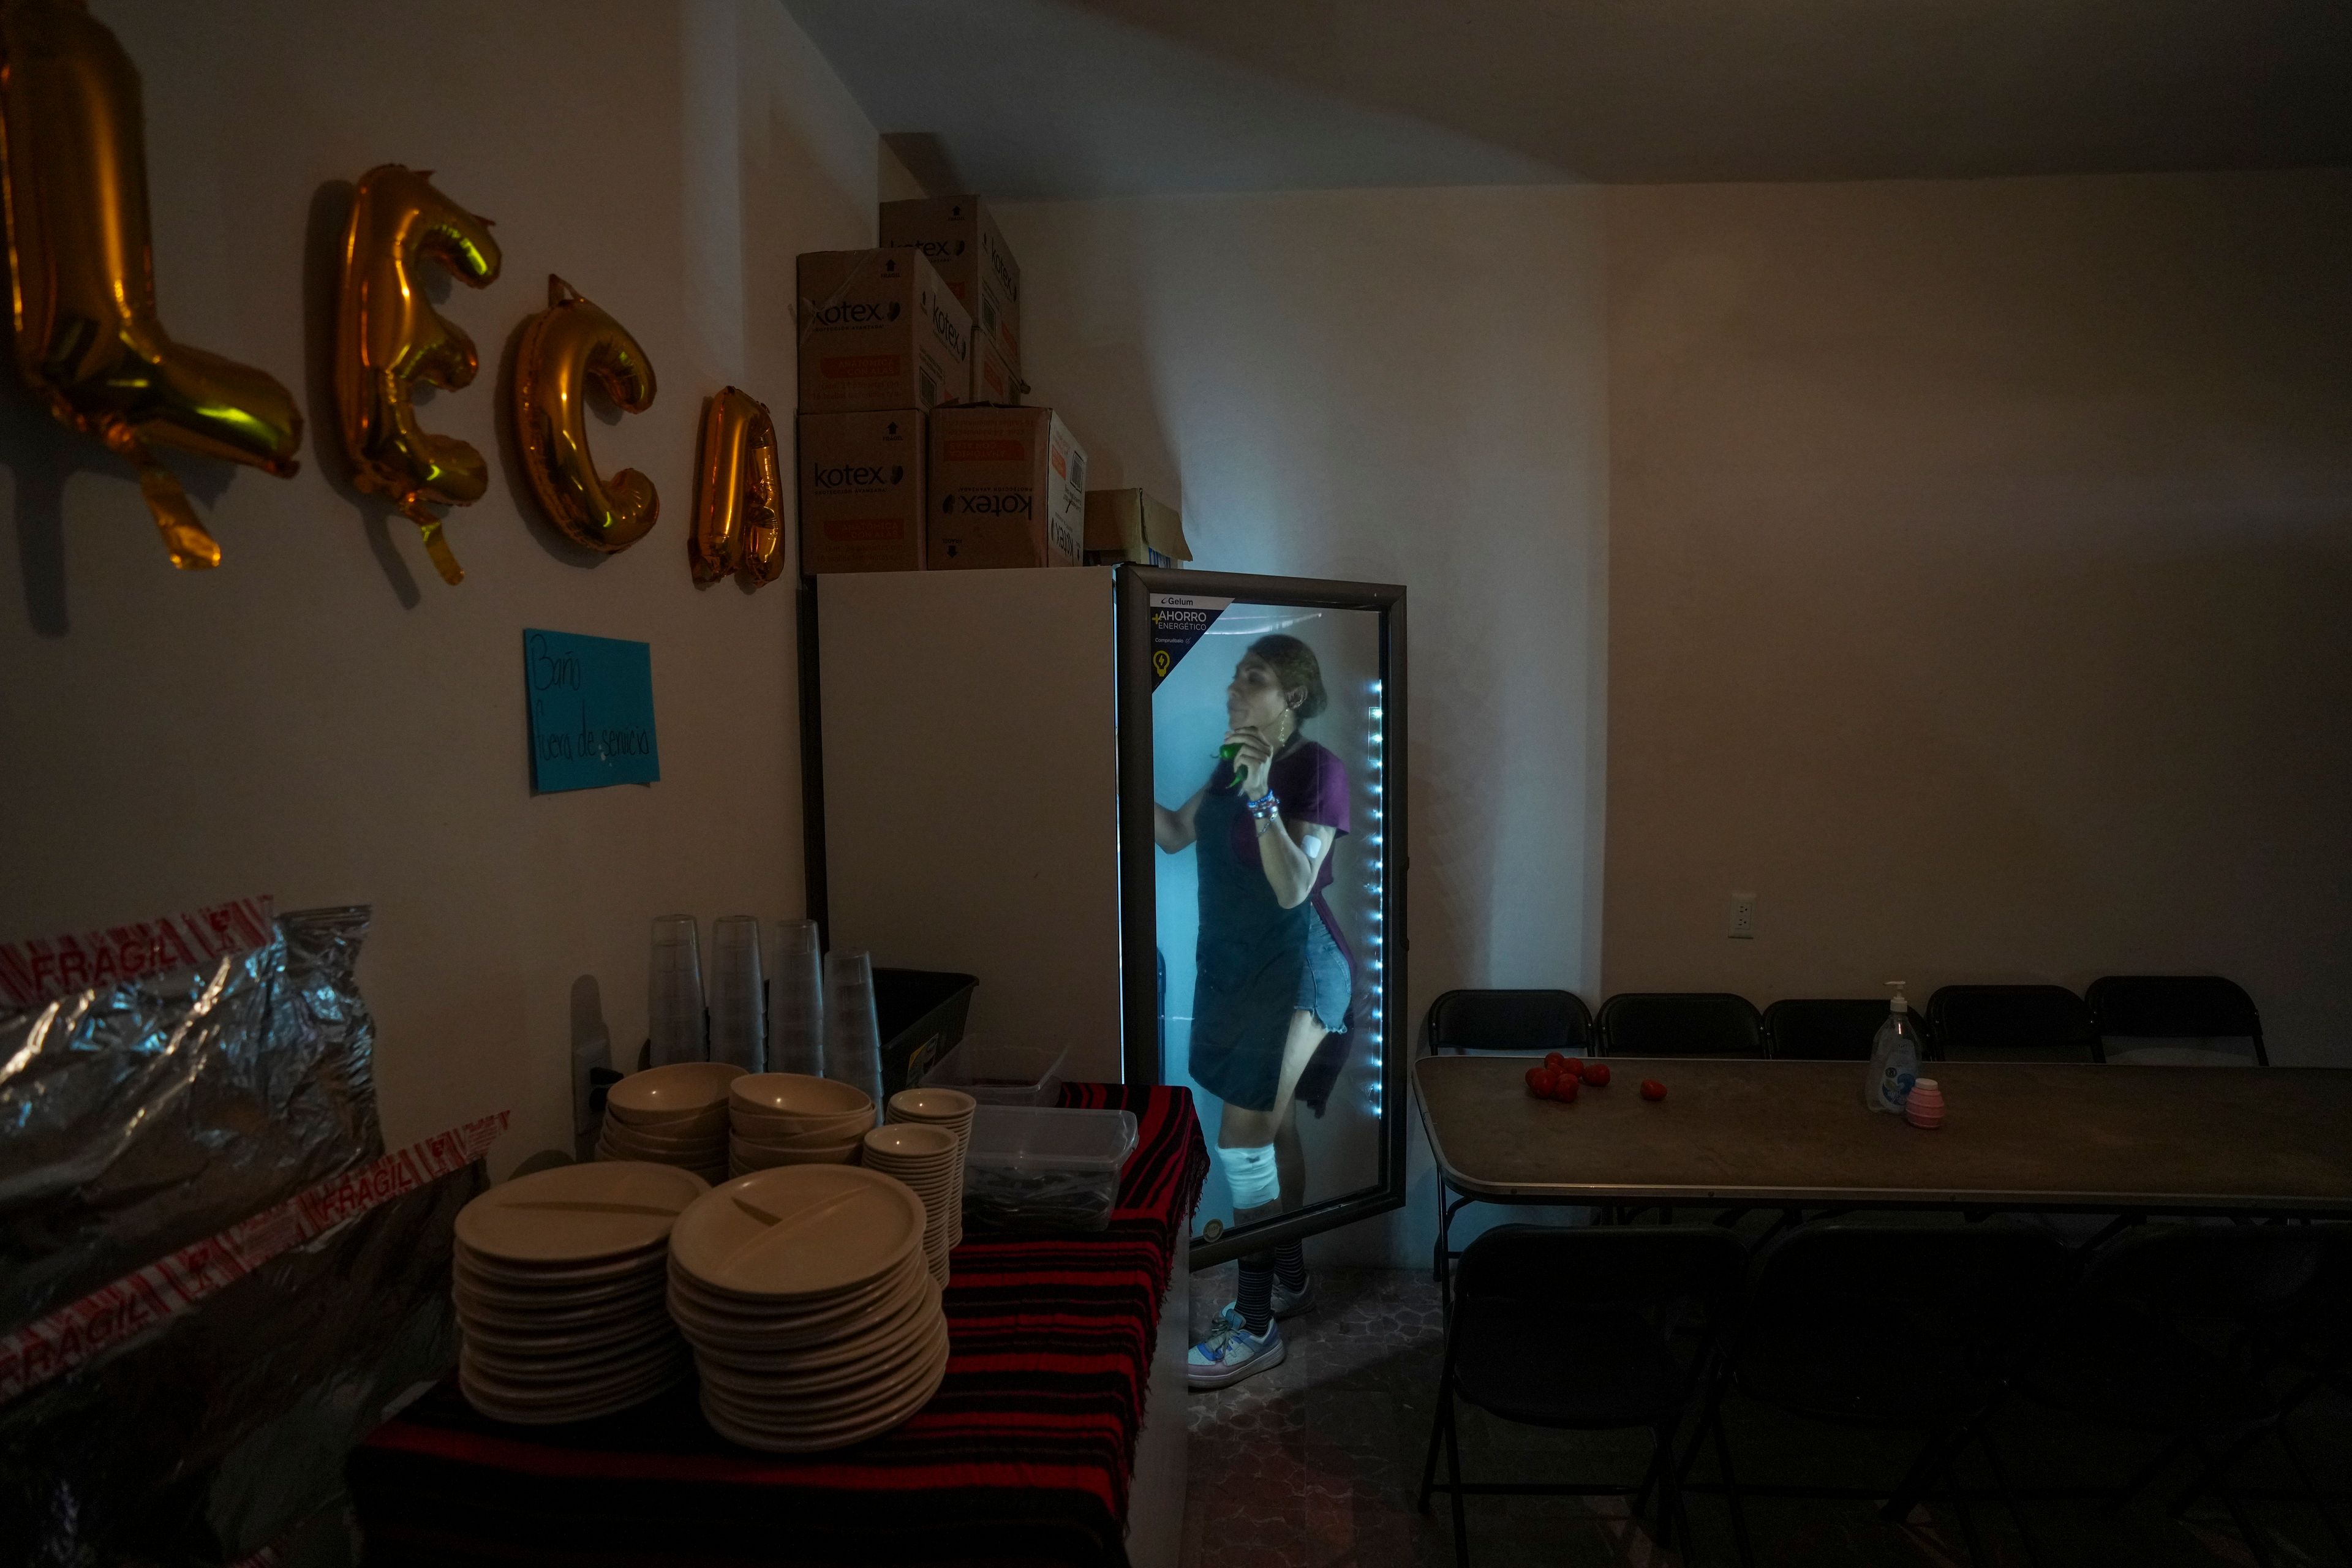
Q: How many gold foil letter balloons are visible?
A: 4